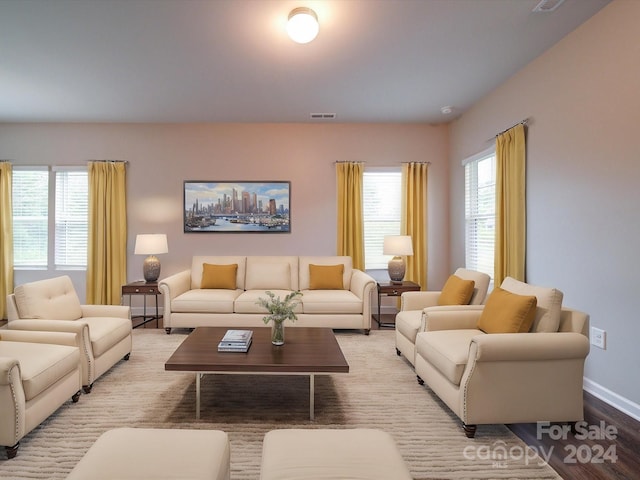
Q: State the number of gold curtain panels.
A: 5